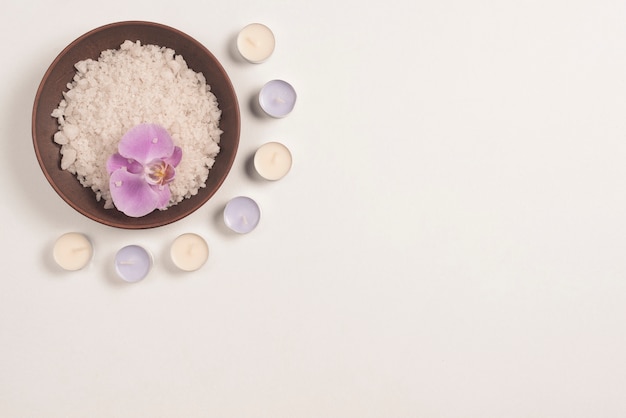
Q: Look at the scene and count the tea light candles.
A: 7